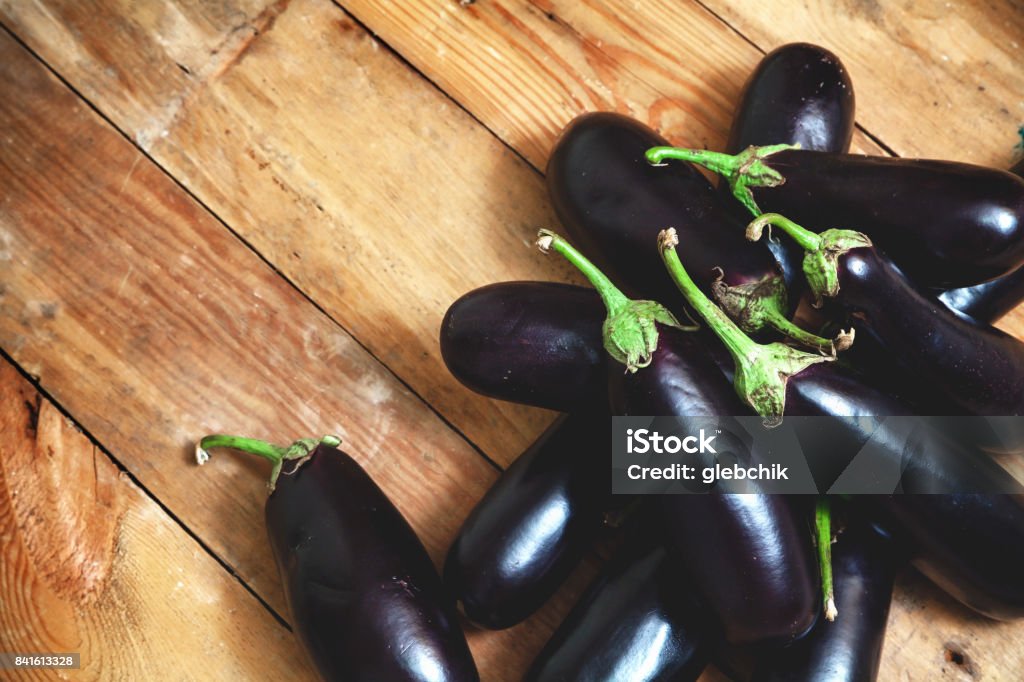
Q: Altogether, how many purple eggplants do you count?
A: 12